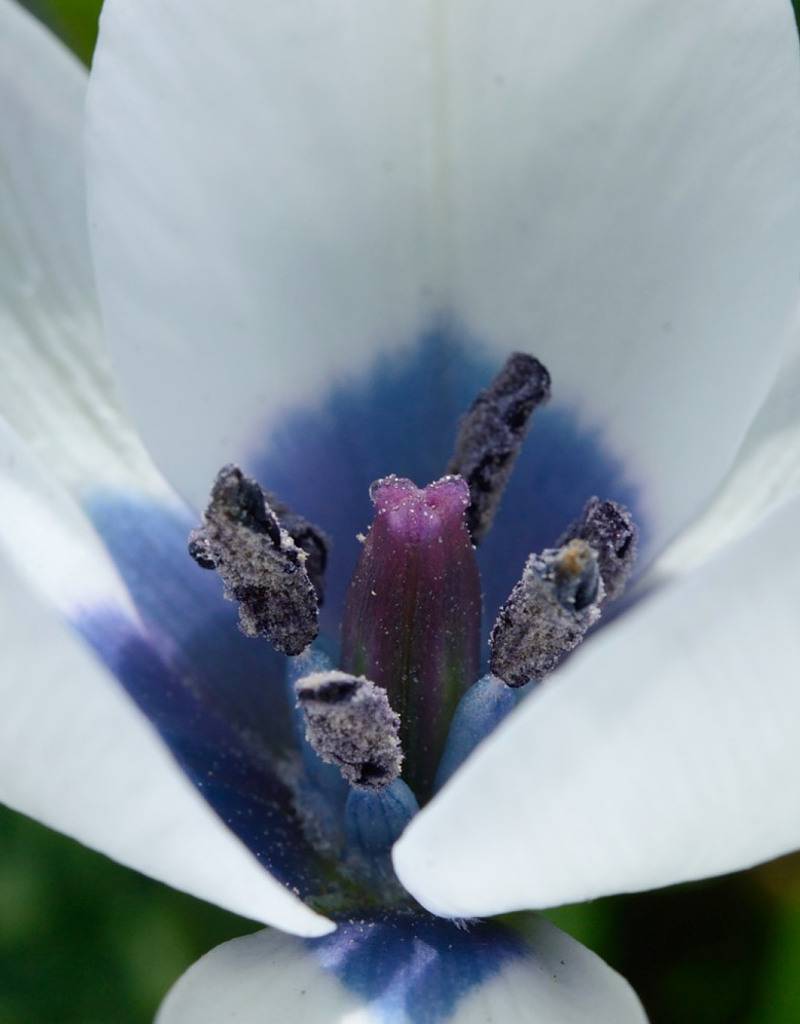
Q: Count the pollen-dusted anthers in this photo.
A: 6